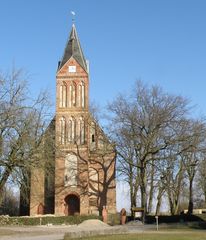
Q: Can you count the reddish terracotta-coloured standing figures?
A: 2